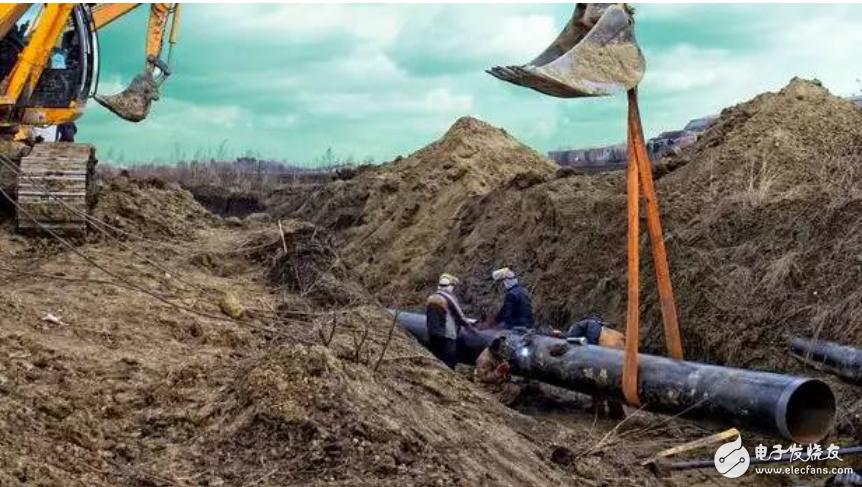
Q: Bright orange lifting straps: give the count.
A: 2